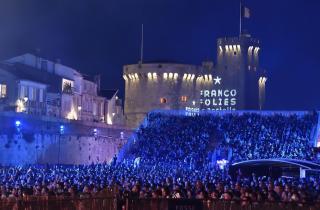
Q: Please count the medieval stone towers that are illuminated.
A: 2